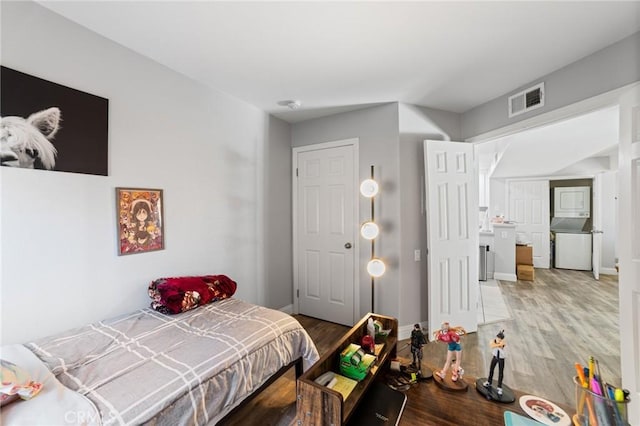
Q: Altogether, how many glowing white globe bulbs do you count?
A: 3